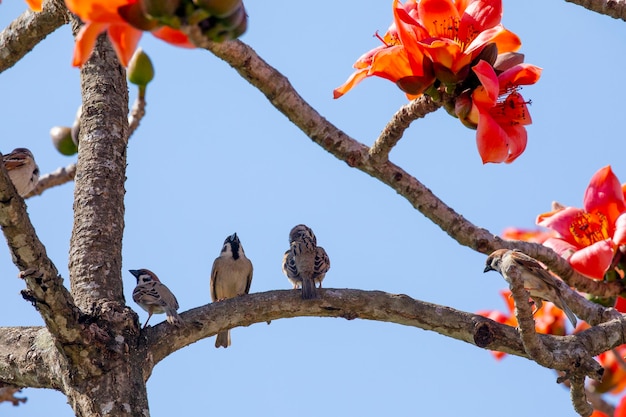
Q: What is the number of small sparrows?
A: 5